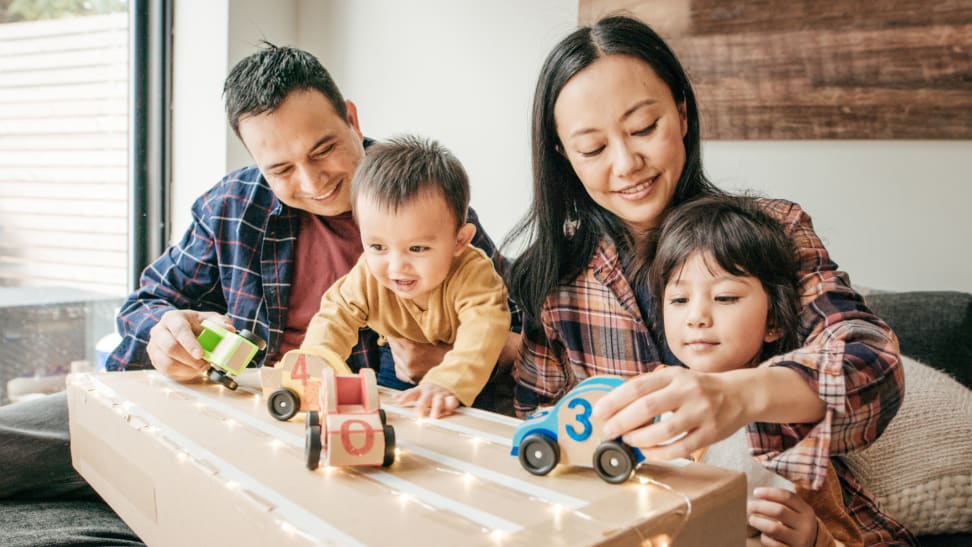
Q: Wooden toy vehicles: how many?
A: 4